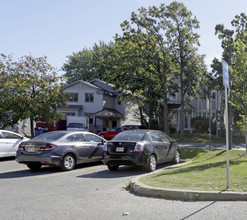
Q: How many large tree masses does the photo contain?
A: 3